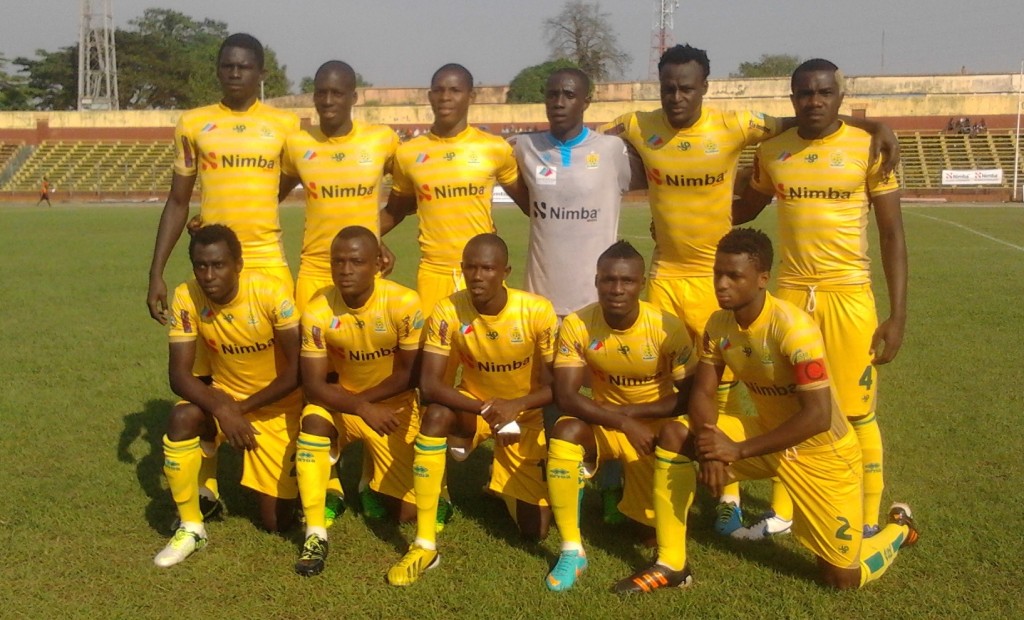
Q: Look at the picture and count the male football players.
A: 11